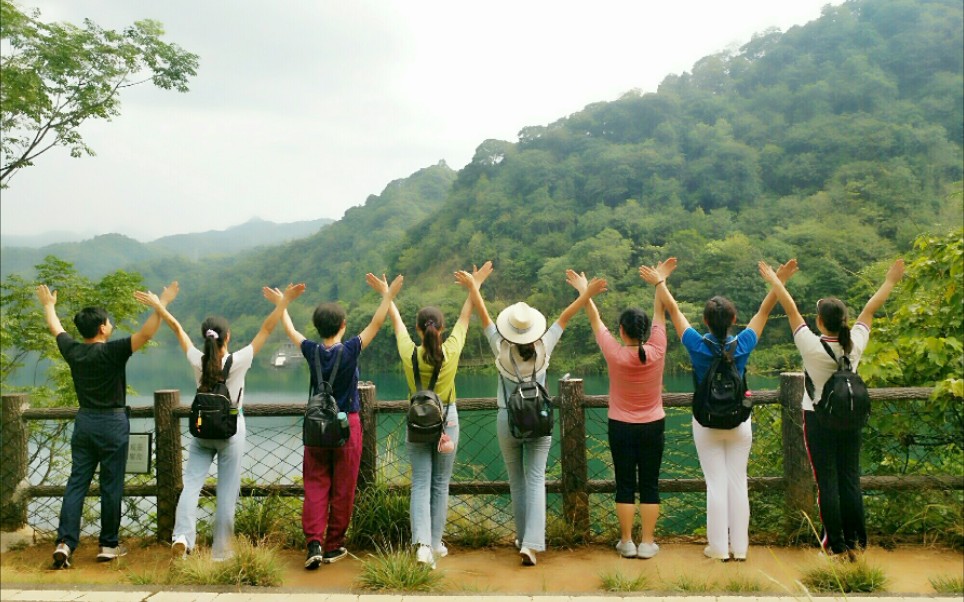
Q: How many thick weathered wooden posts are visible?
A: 5